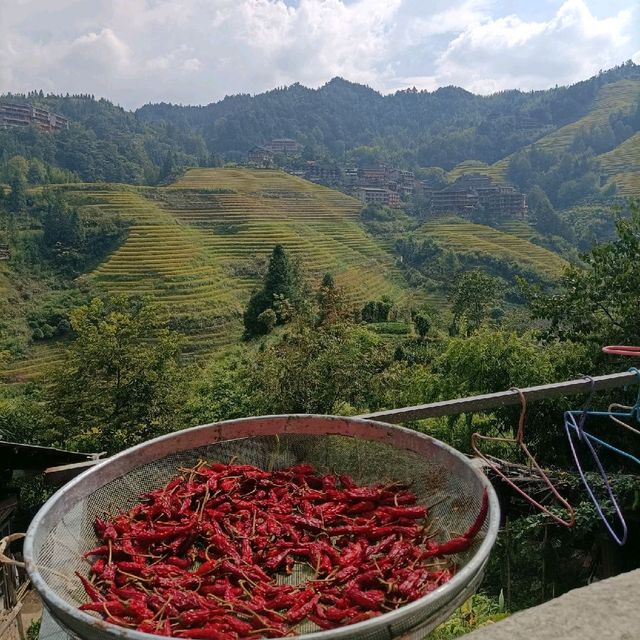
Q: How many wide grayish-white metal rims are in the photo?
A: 1